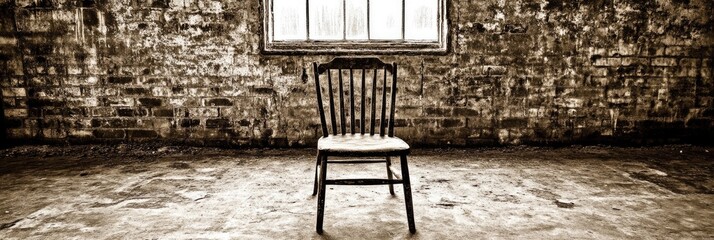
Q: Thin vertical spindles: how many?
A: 6